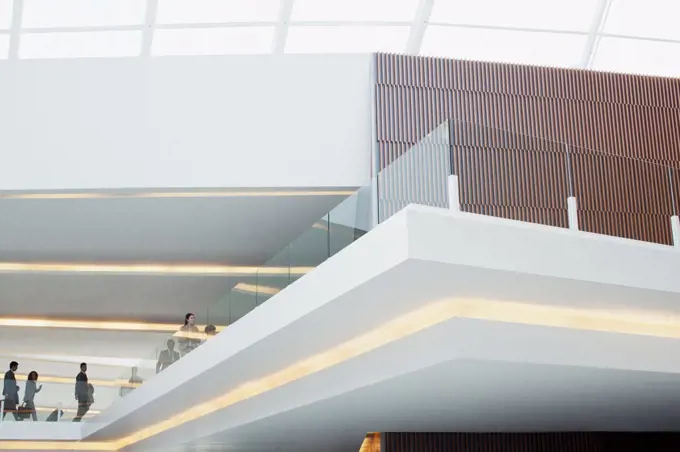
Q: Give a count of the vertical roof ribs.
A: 5